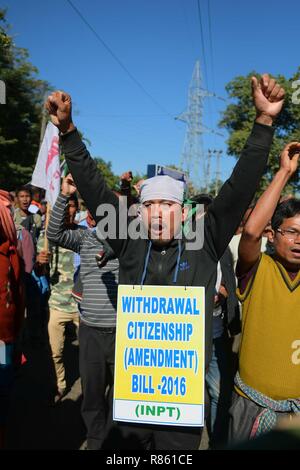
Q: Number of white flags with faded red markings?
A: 1